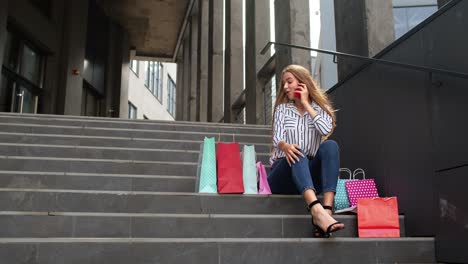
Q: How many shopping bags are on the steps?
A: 7